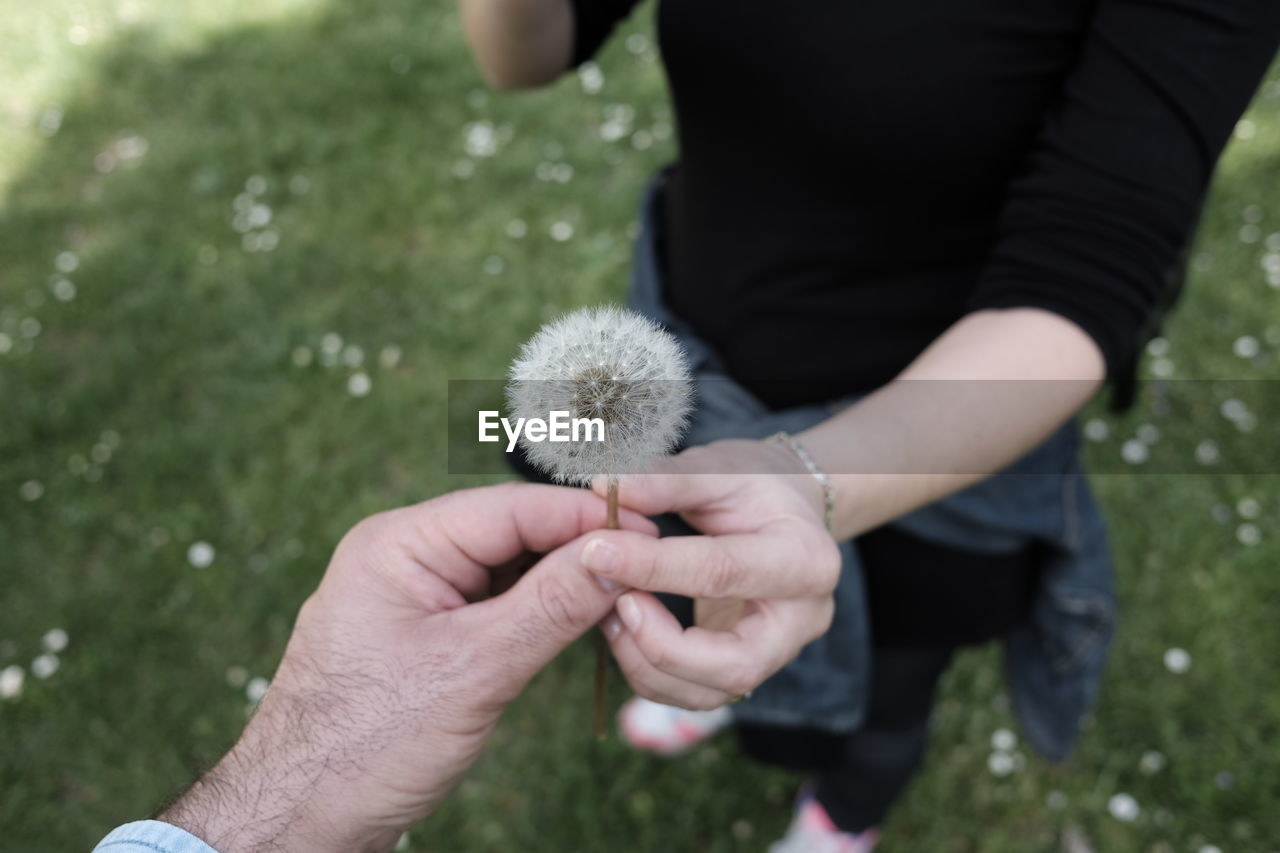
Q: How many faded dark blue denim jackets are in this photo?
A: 1